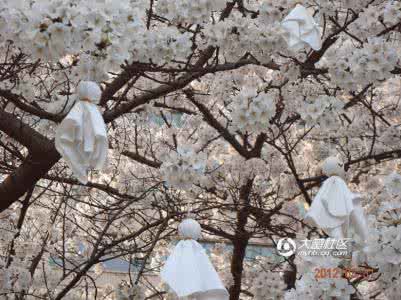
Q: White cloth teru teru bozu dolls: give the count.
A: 4